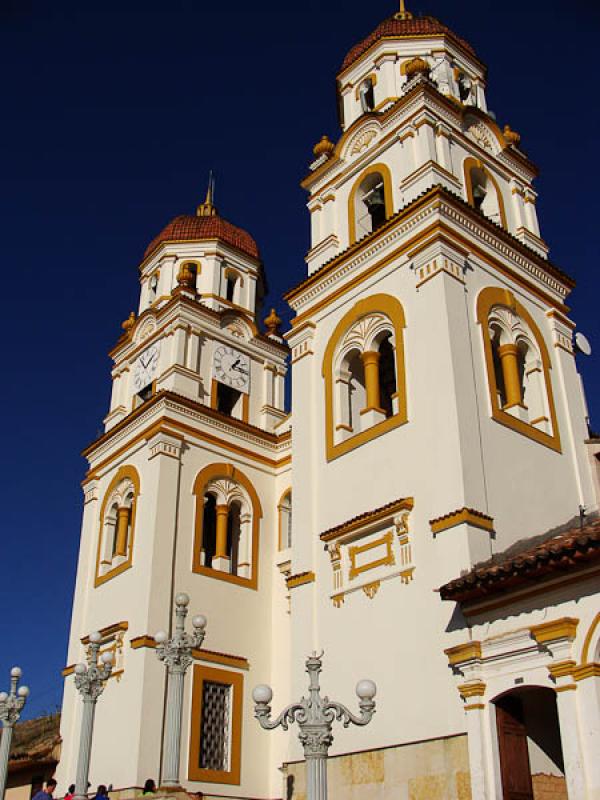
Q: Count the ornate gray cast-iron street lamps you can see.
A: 4